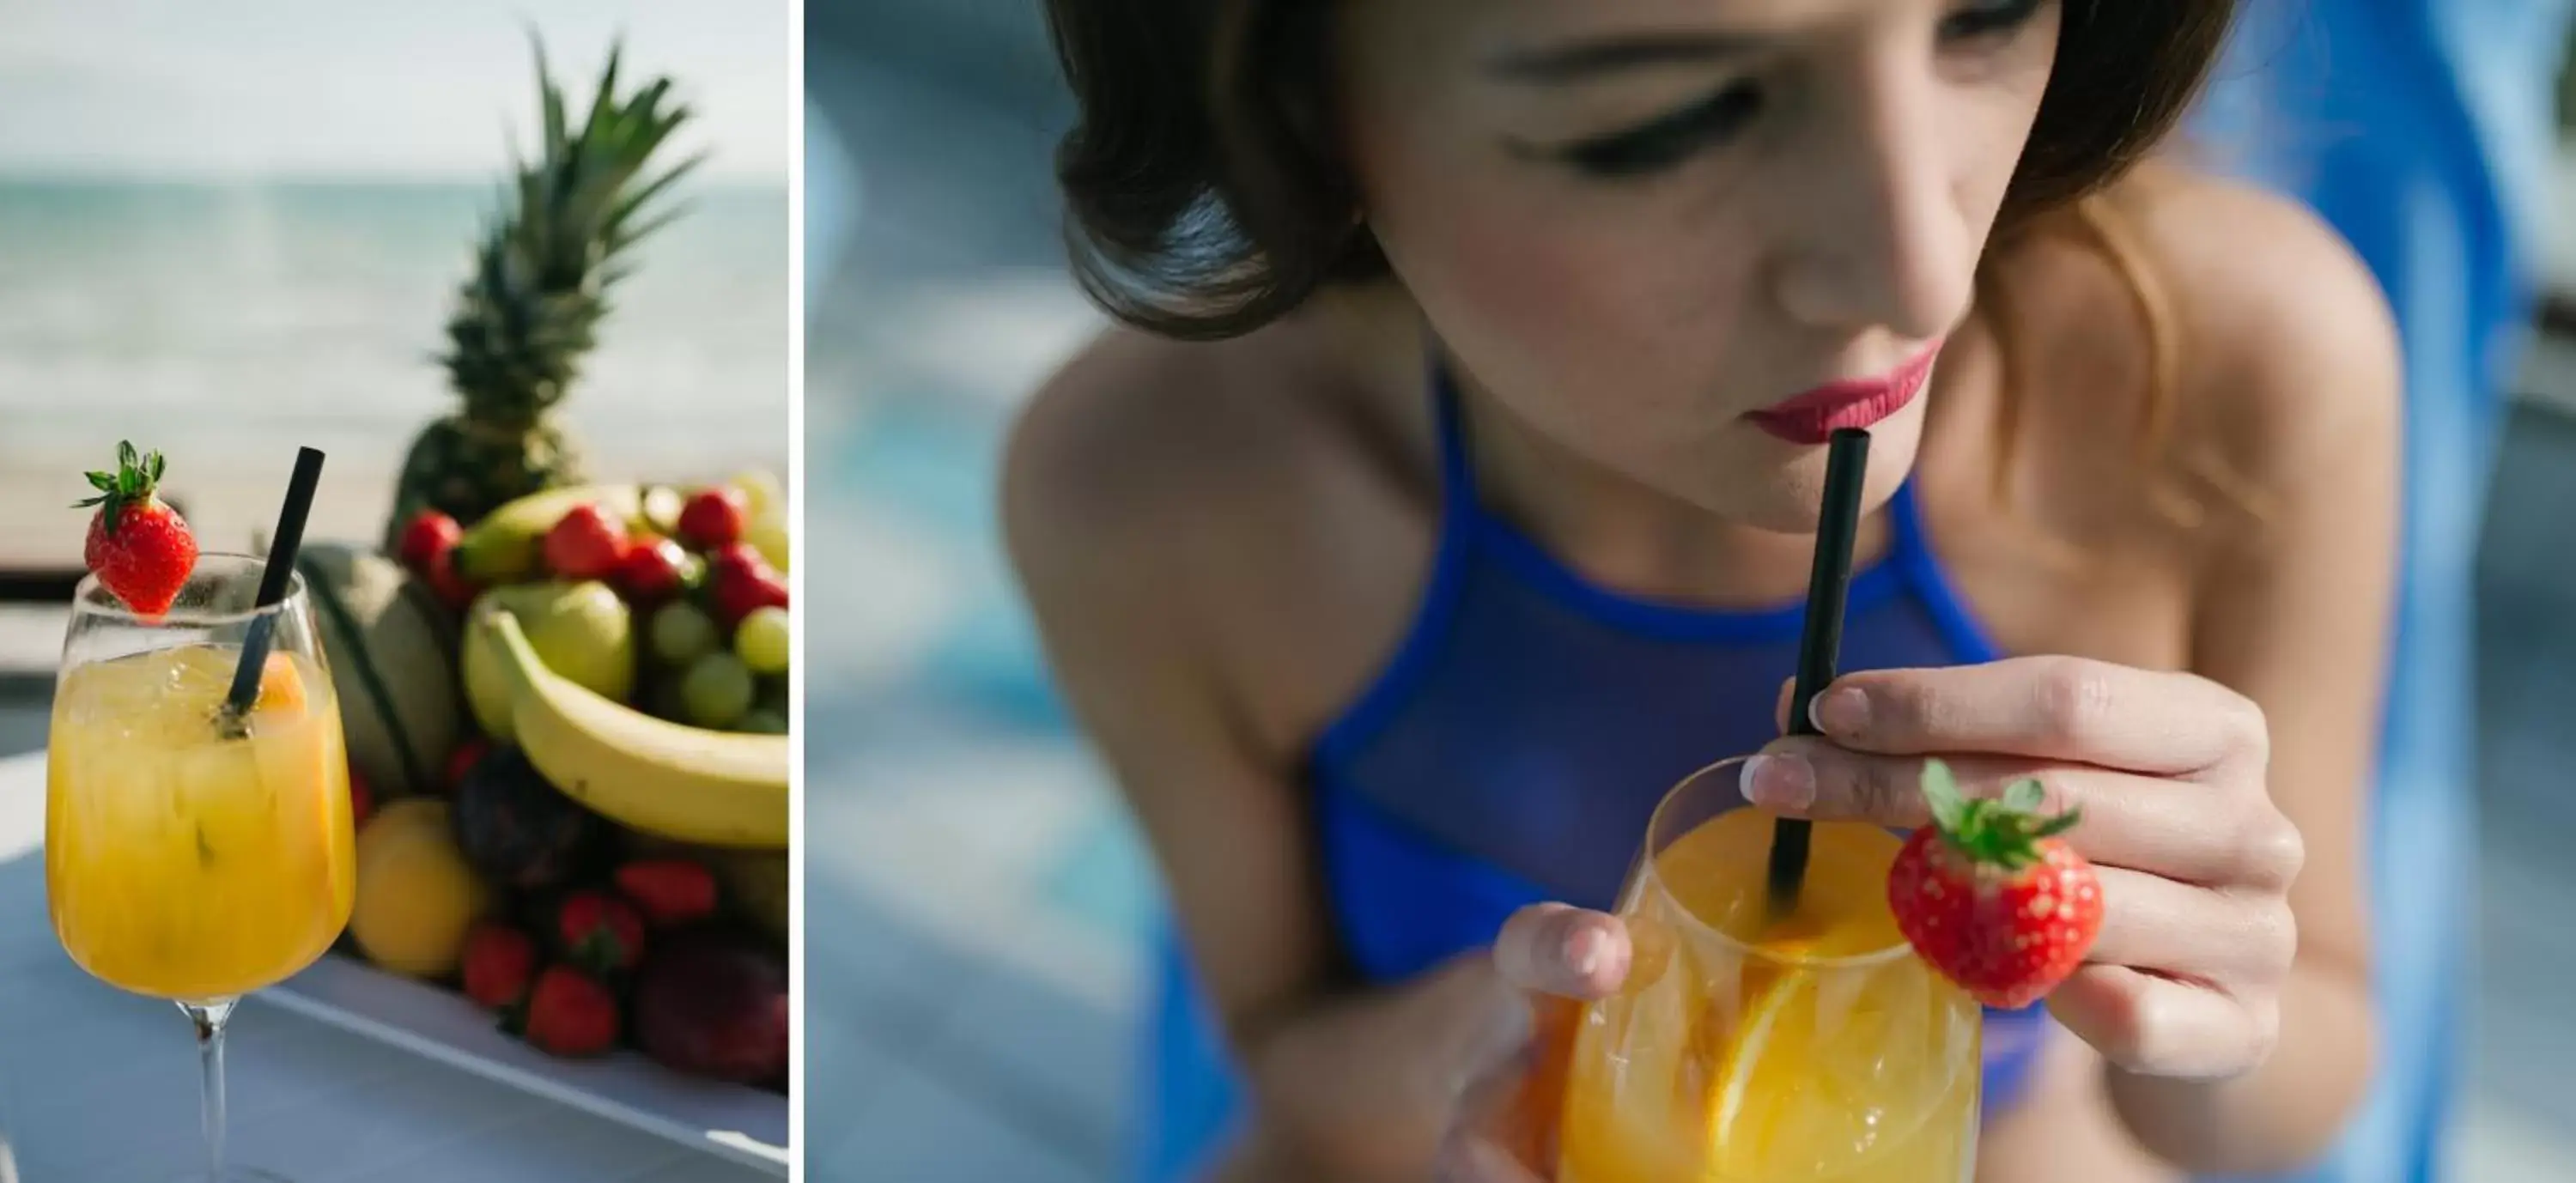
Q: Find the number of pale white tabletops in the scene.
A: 1